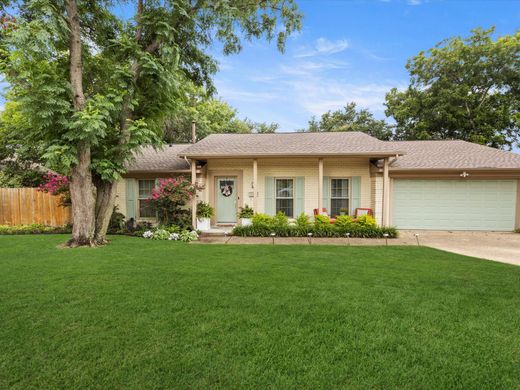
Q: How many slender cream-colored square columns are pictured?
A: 4